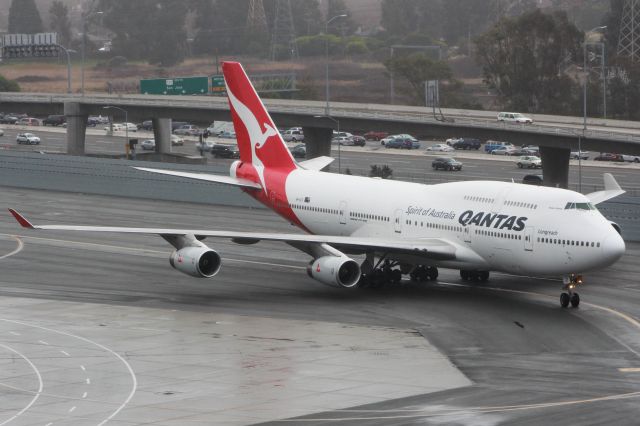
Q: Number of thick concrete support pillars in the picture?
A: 4